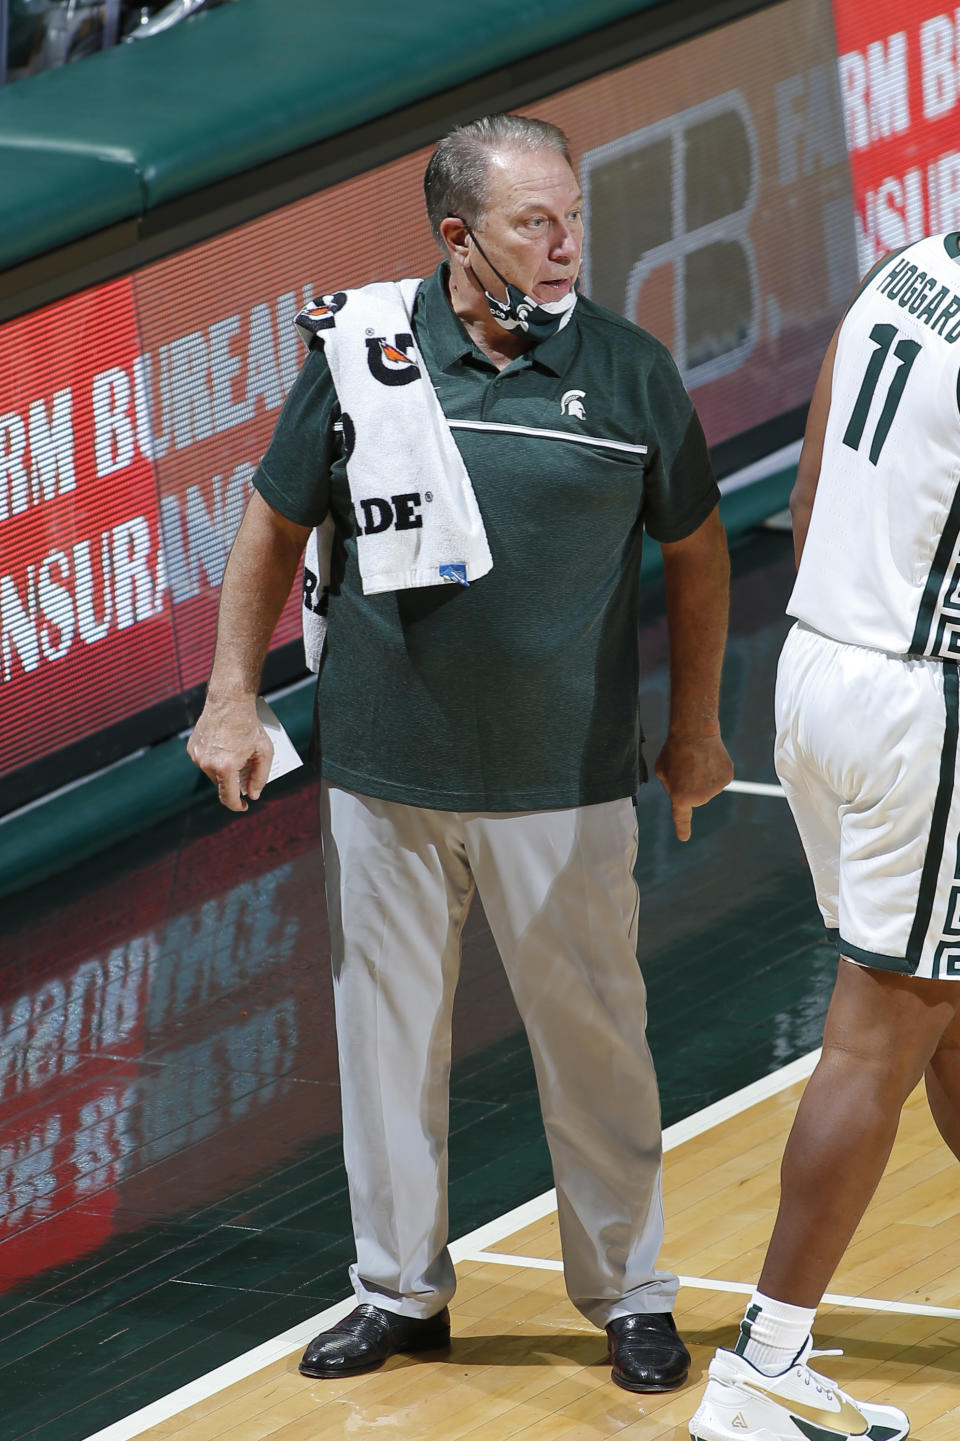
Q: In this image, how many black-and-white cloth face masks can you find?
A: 1